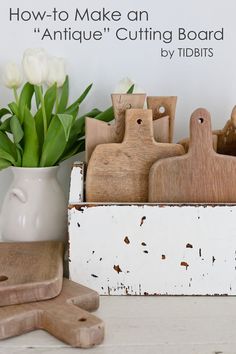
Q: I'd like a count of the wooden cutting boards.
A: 7